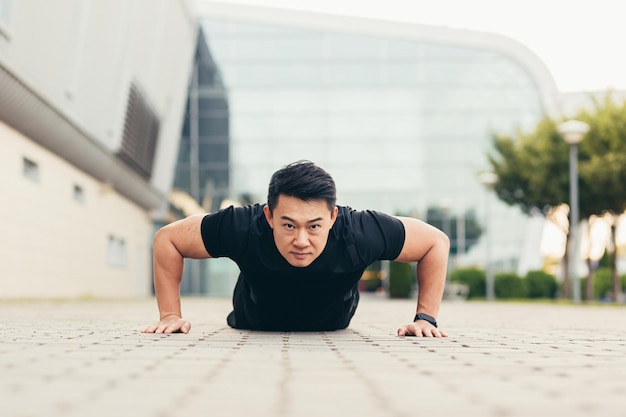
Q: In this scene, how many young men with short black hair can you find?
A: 1